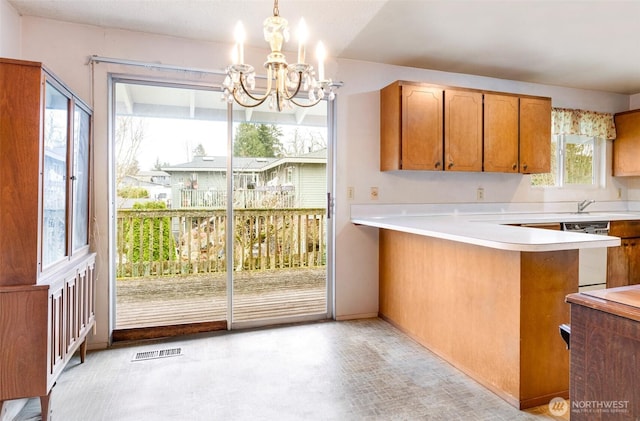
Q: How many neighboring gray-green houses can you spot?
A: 1